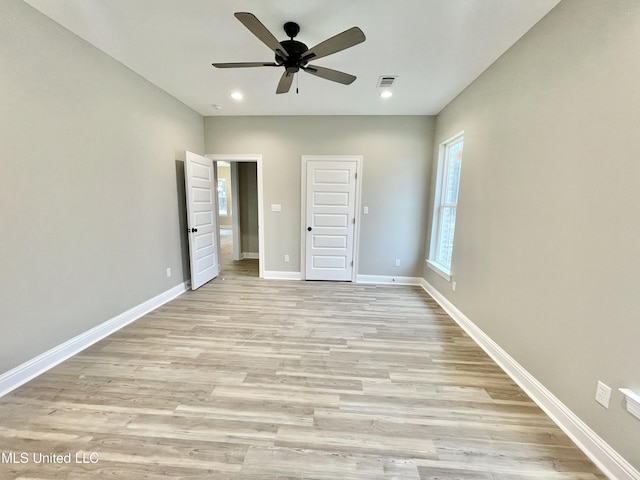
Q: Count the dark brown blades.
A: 5